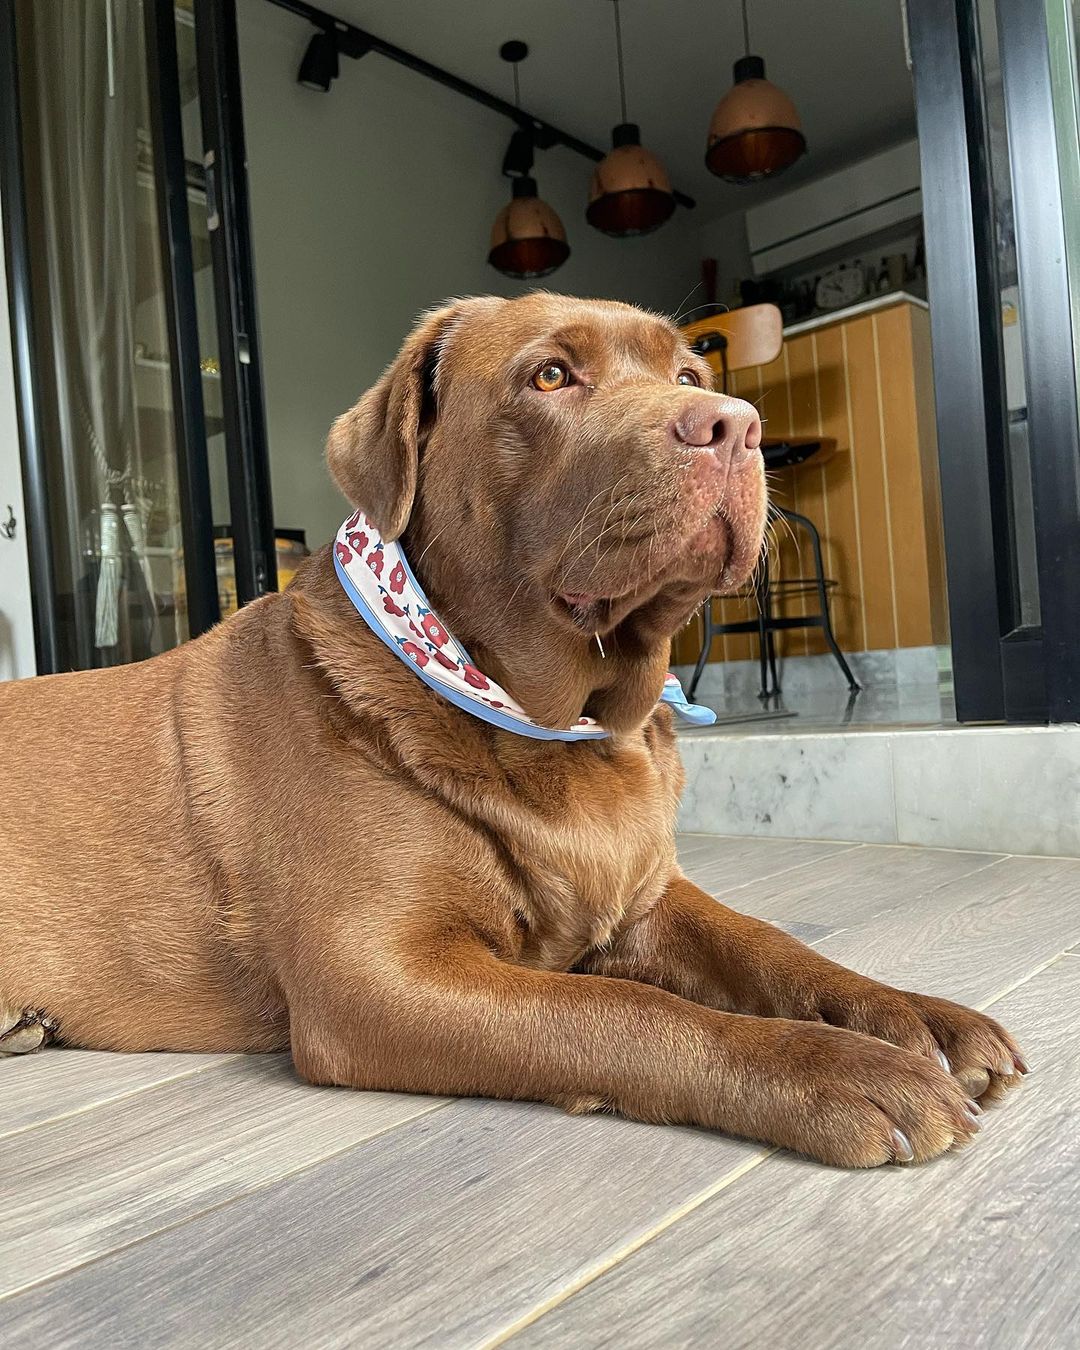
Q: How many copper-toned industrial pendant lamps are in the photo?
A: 3